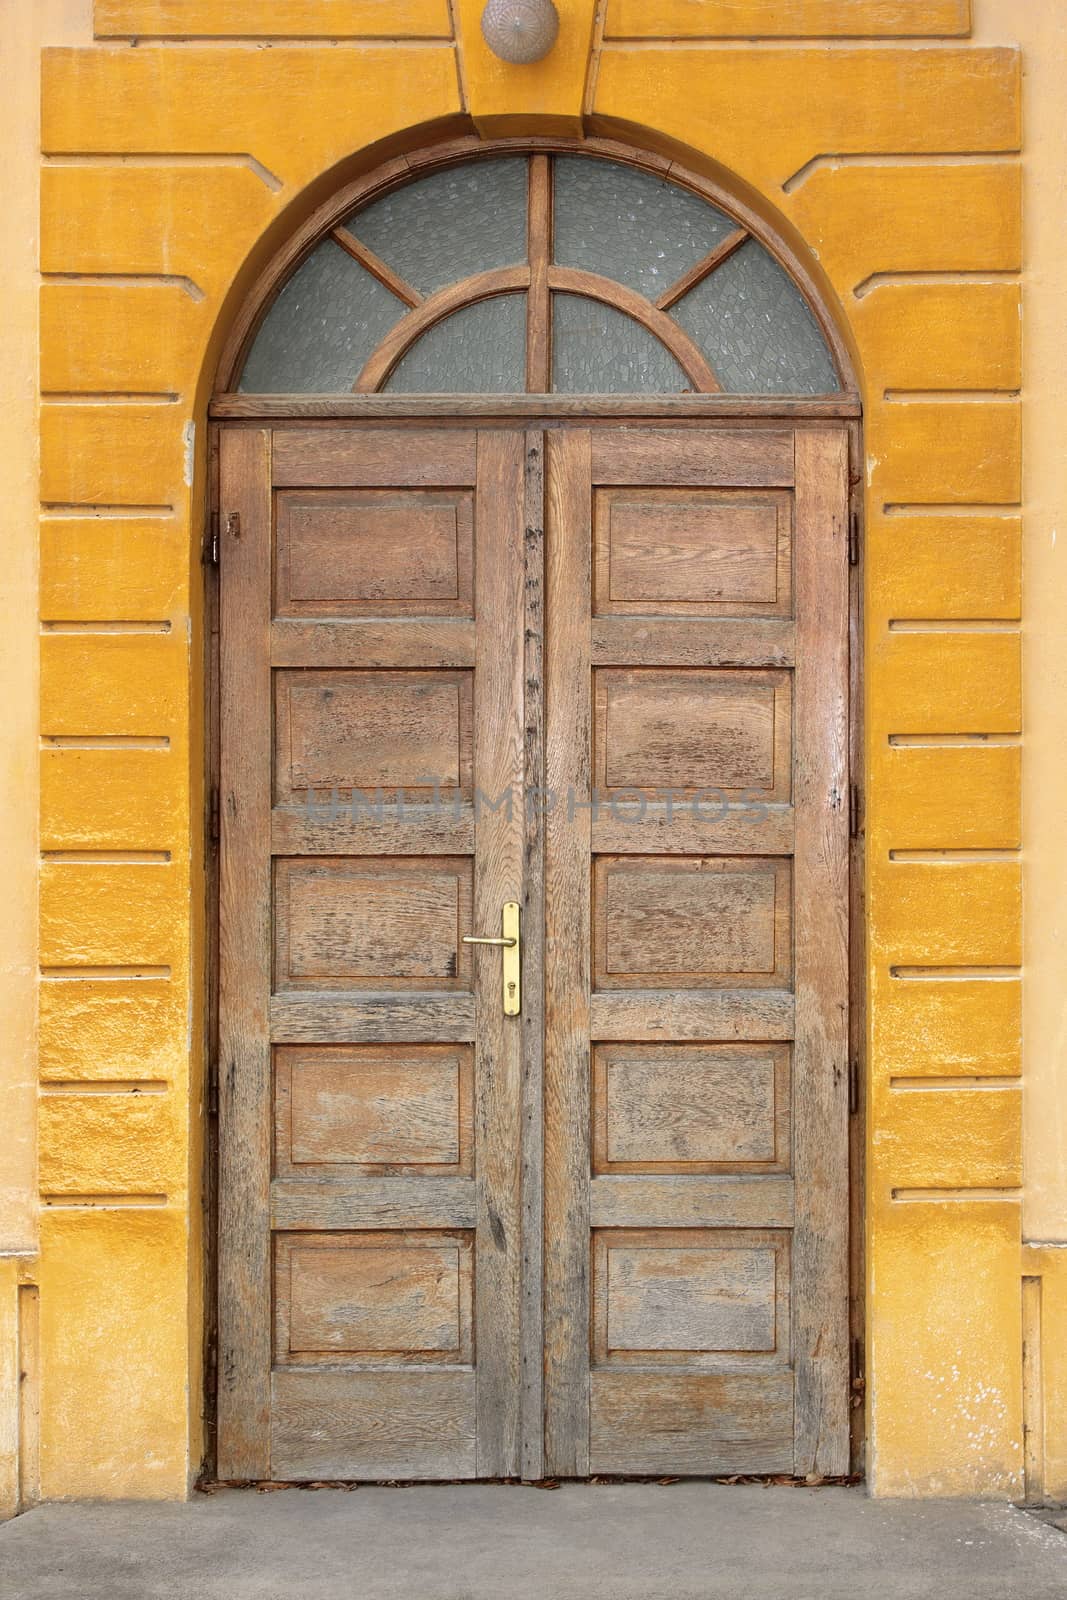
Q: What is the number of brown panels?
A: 10